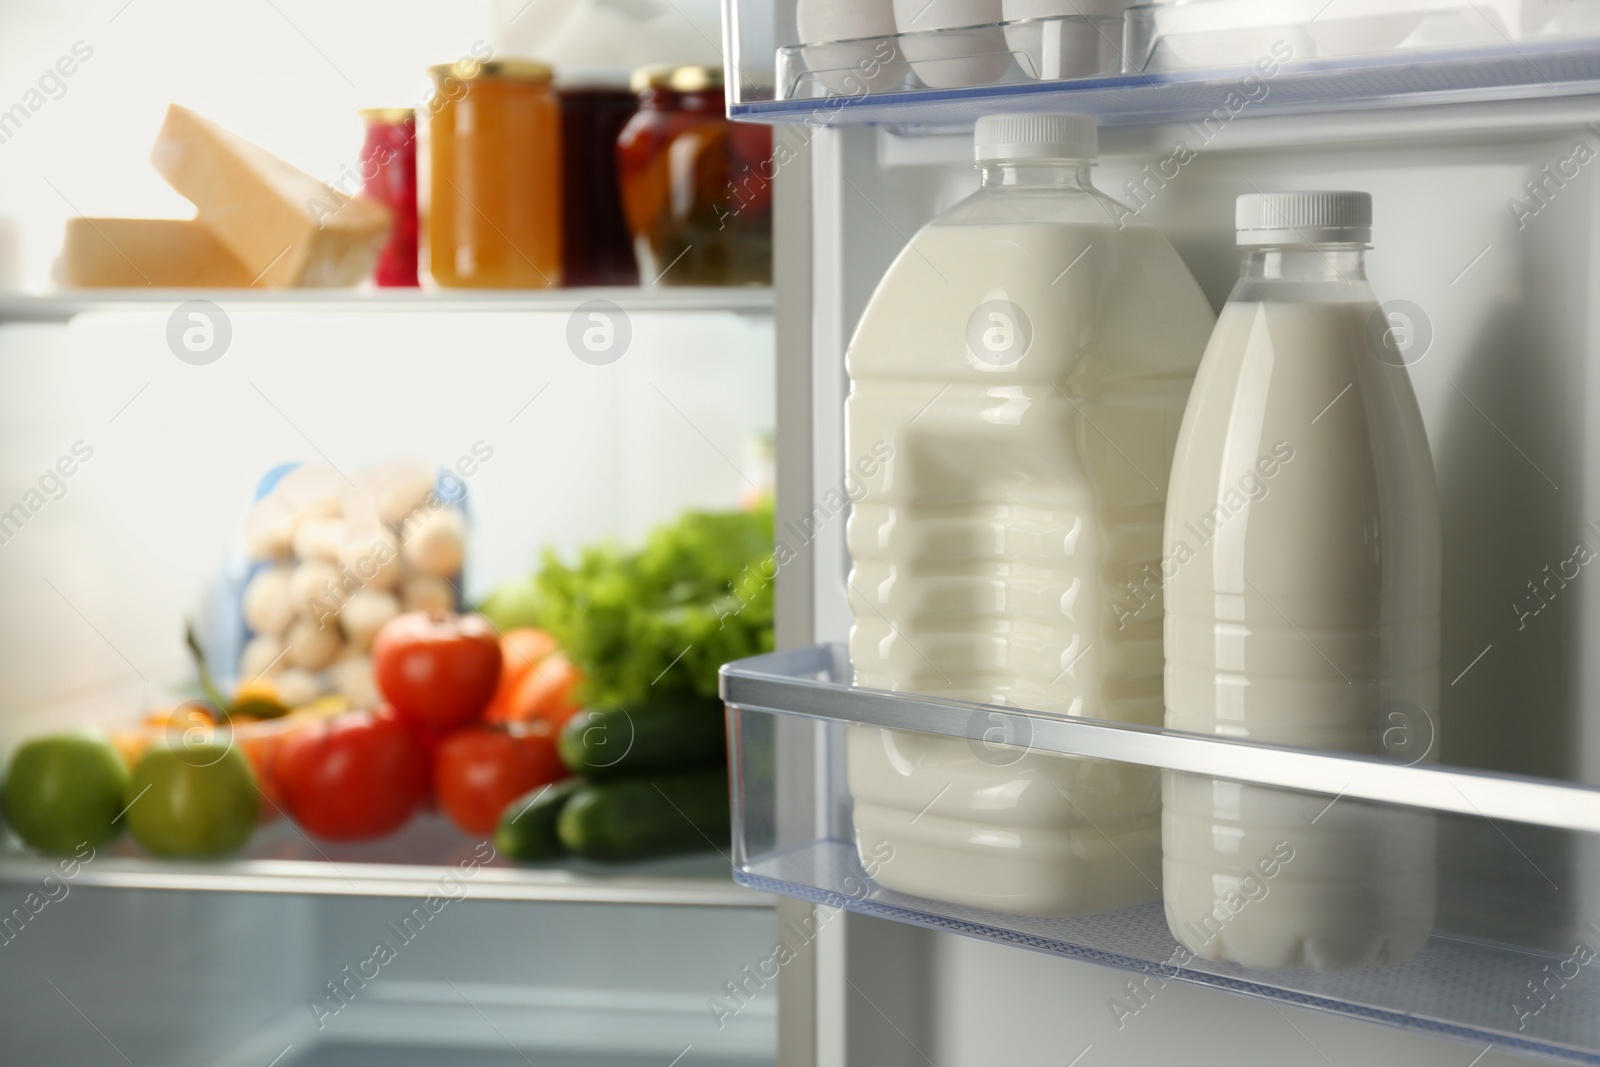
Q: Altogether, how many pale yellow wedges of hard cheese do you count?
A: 2